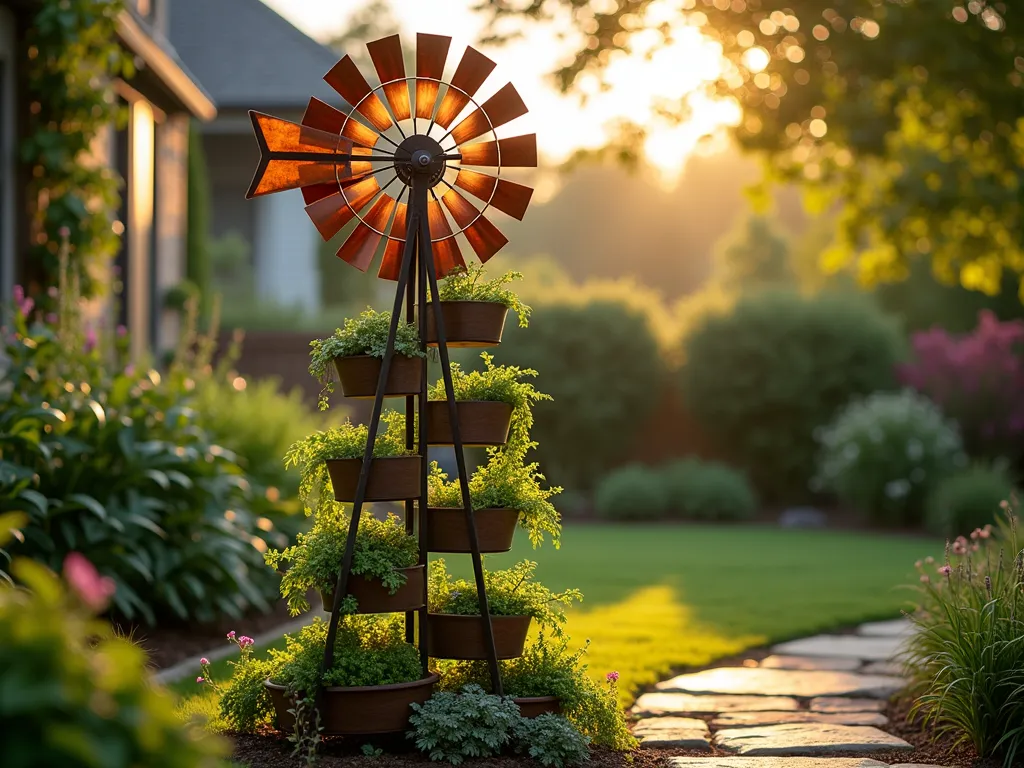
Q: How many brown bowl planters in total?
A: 9